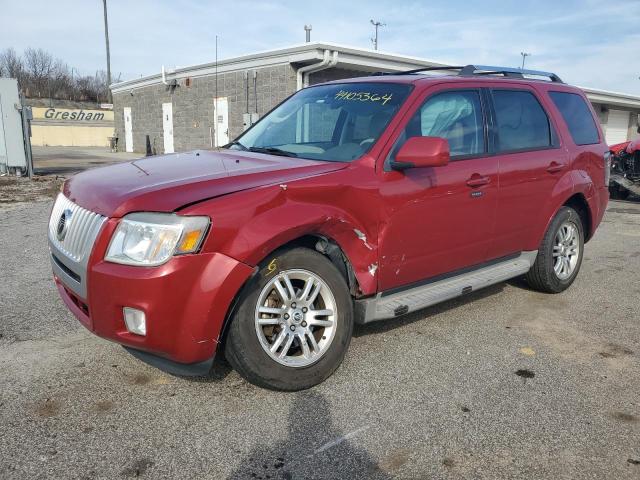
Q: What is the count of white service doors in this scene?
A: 3